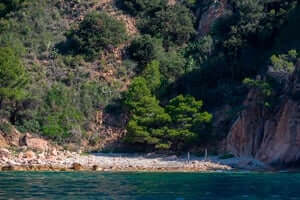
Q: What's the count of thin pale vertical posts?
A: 2